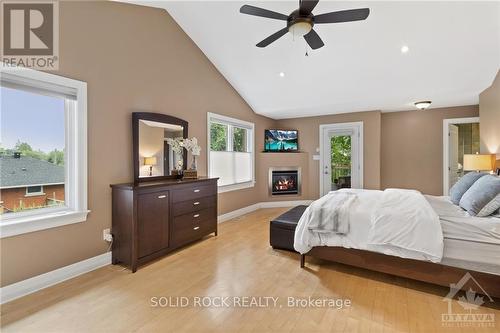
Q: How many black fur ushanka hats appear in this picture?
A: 0